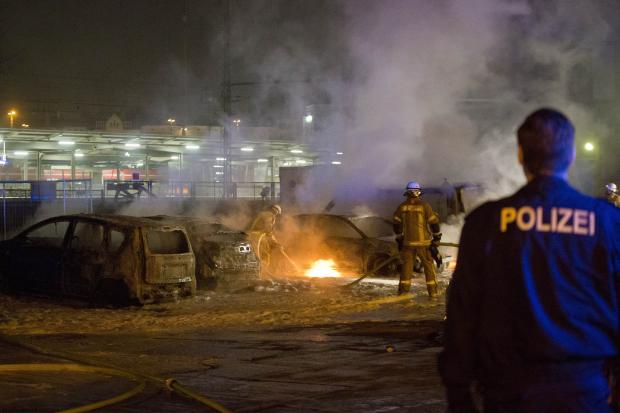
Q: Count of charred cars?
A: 3